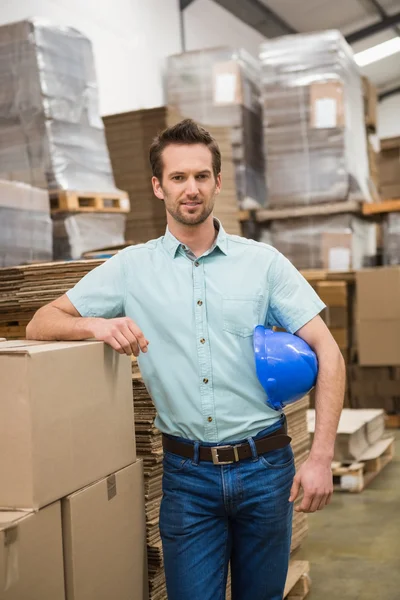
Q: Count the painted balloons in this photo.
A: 0